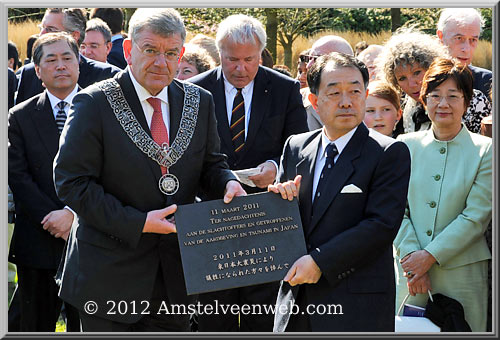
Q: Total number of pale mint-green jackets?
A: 1